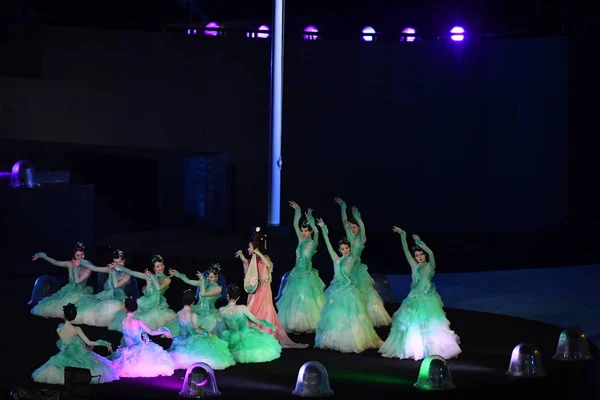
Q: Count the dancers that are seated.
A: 8